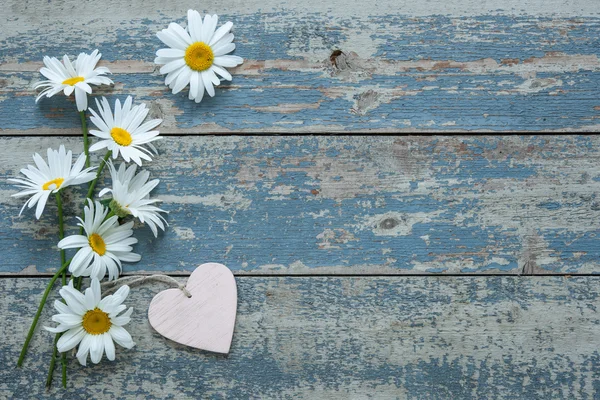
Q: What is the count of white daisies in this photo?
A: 7